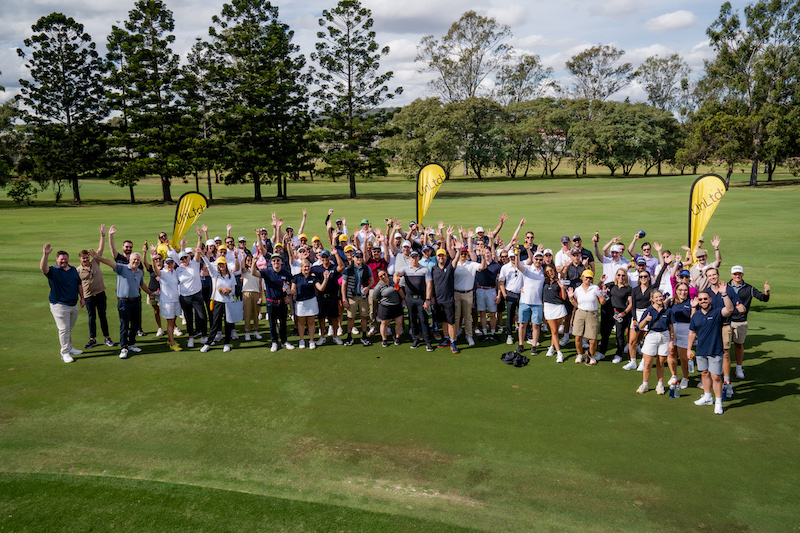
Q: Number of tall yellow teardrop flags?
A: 3